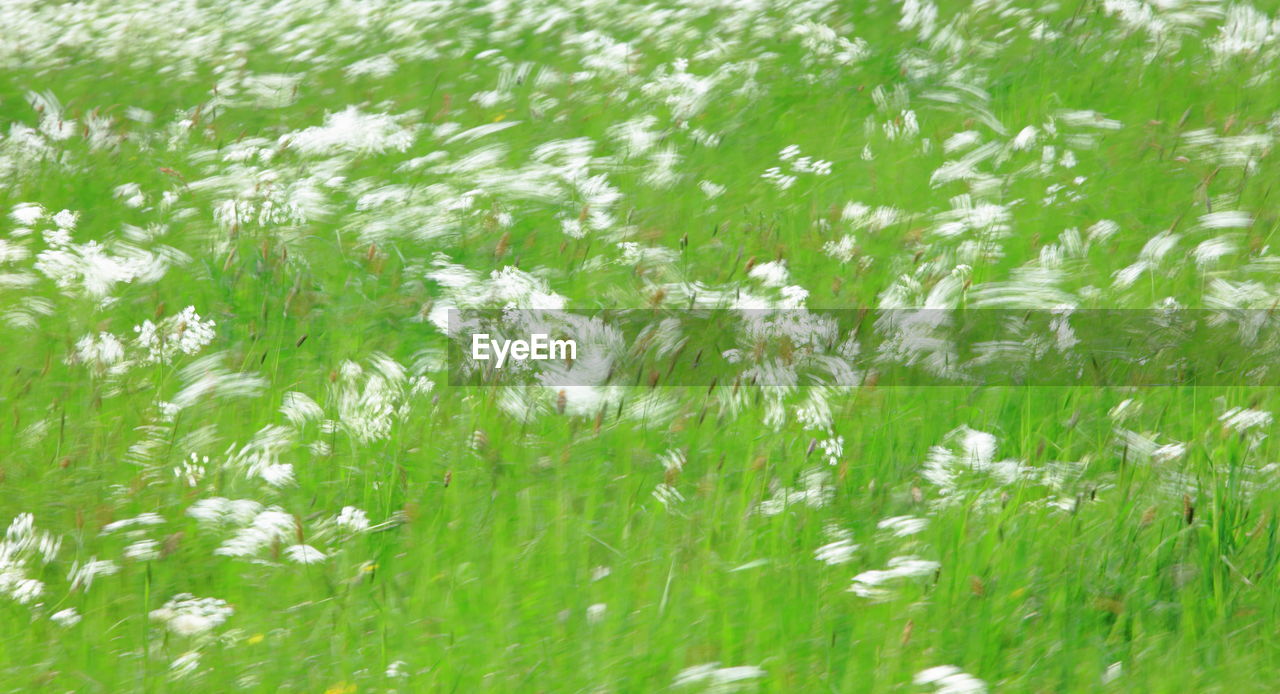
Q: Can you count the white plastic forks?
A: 0